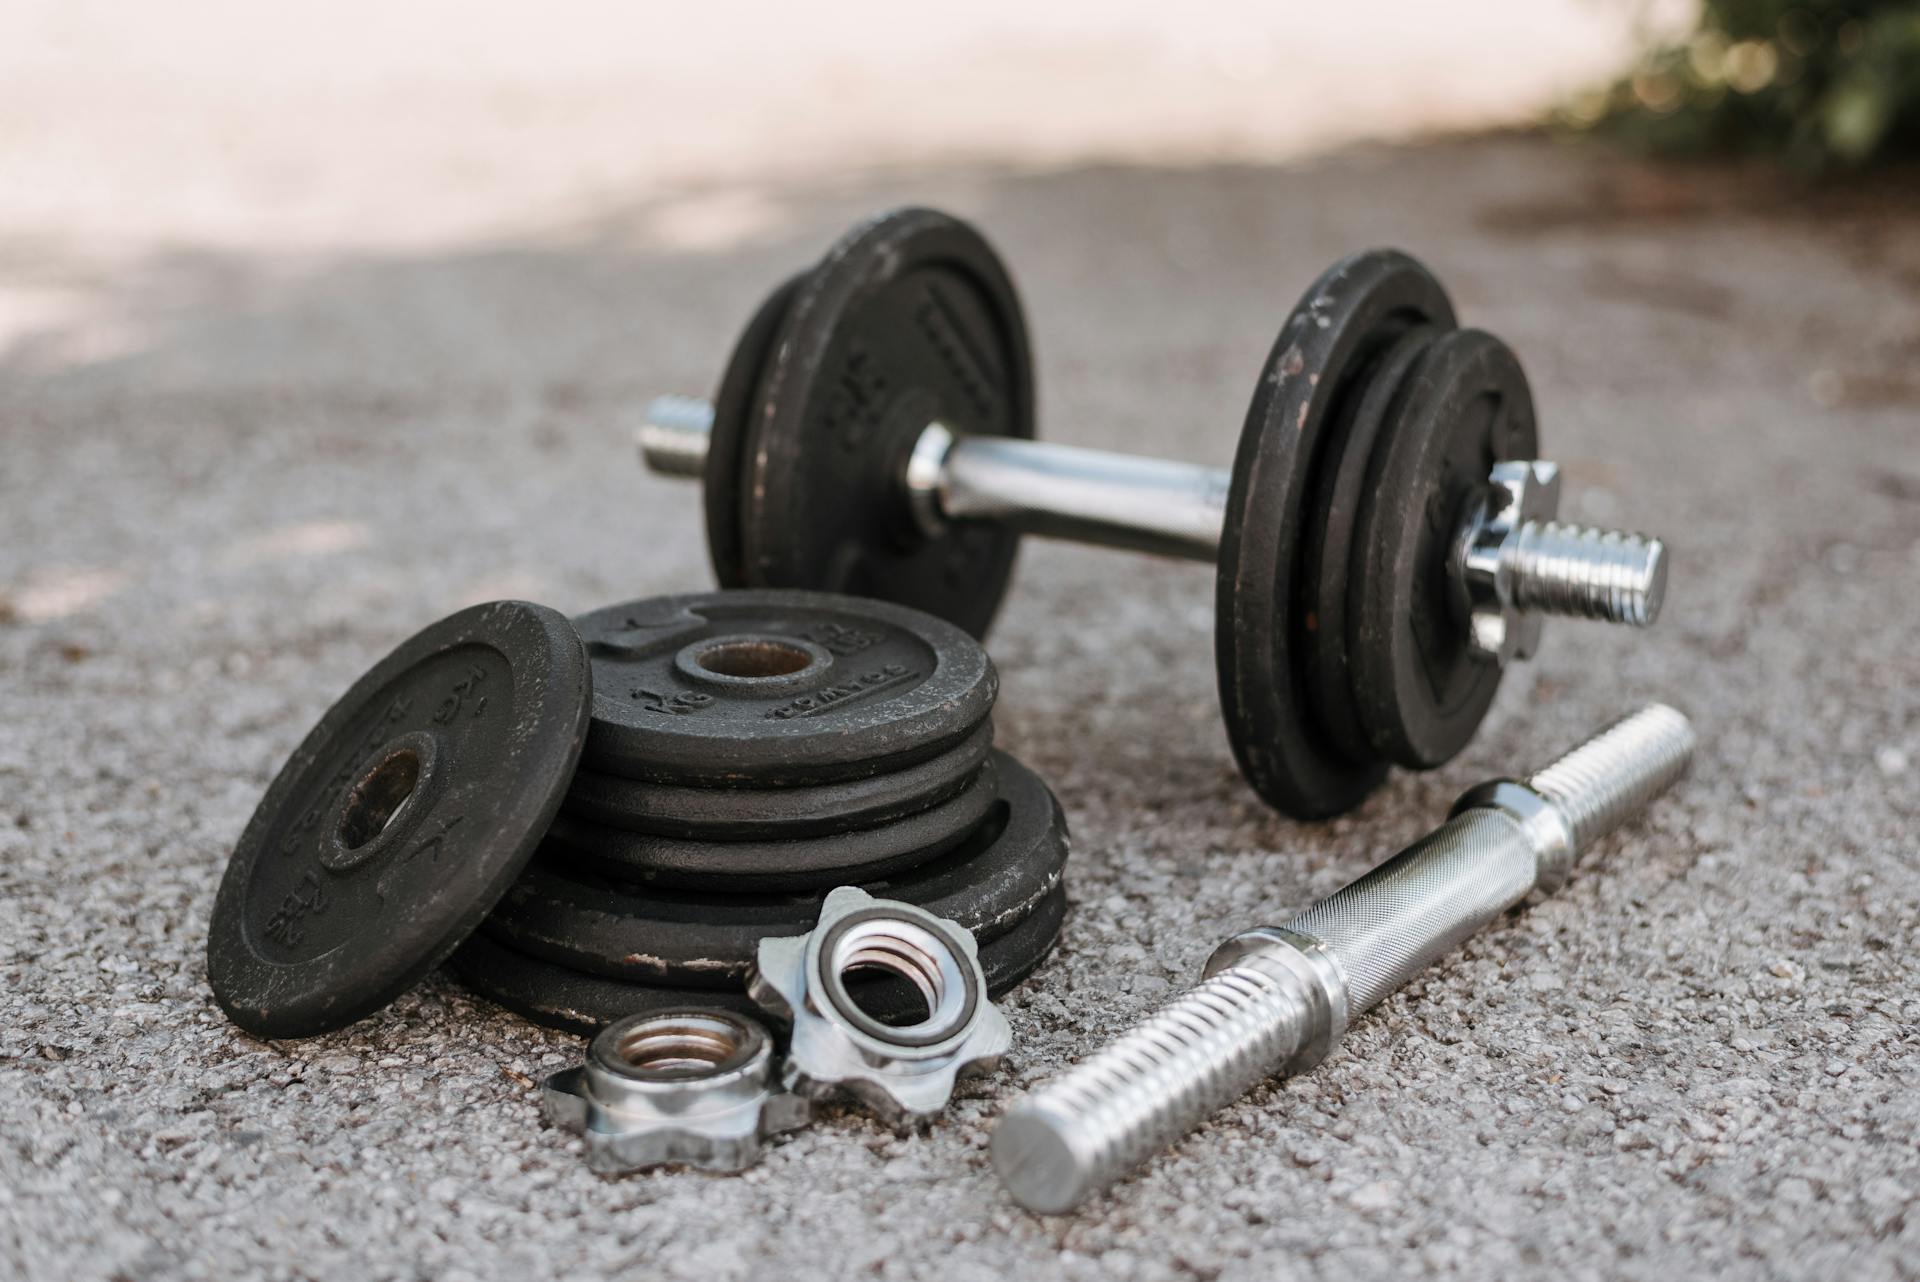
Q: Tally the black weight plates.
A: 11